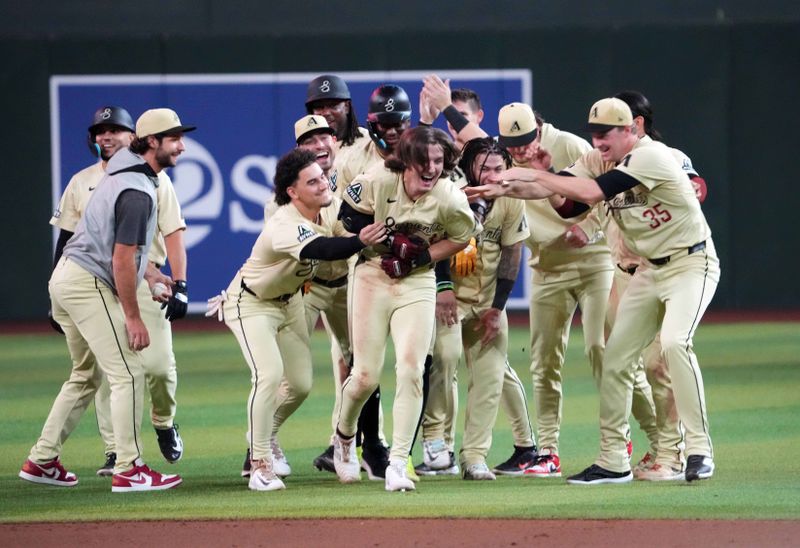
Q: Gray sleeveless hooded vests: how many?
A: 1